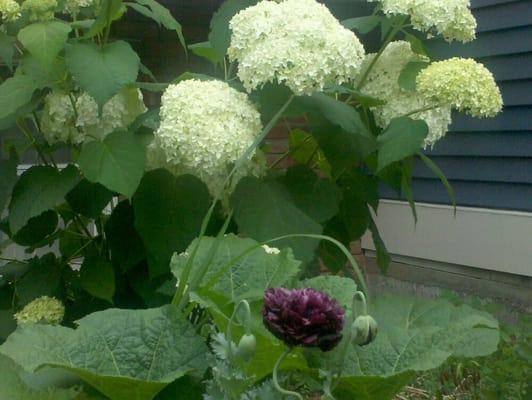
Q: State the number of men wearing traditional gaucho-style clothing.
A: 0